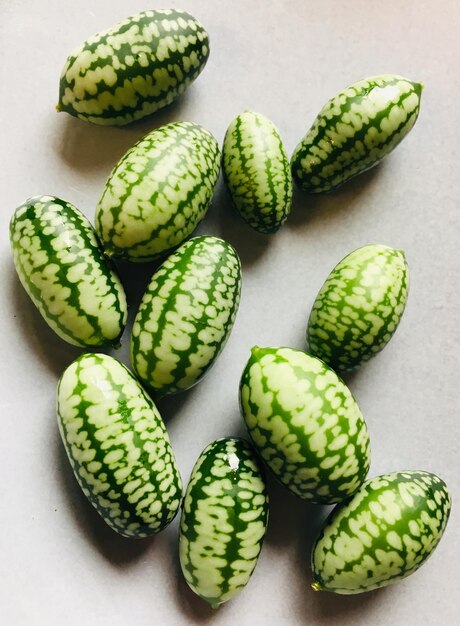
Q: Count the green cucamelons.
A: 11